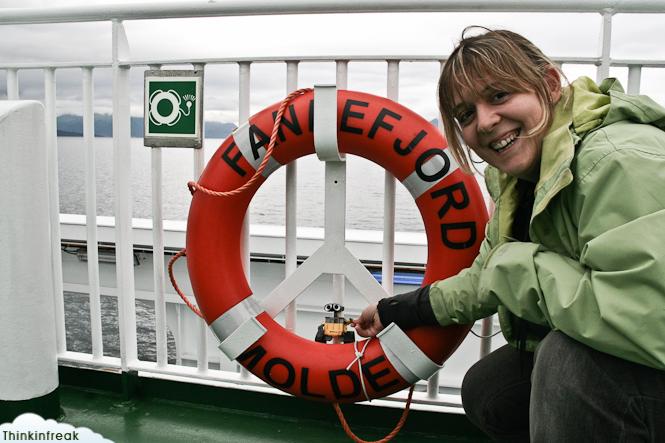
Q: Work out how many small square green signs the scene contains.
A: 1